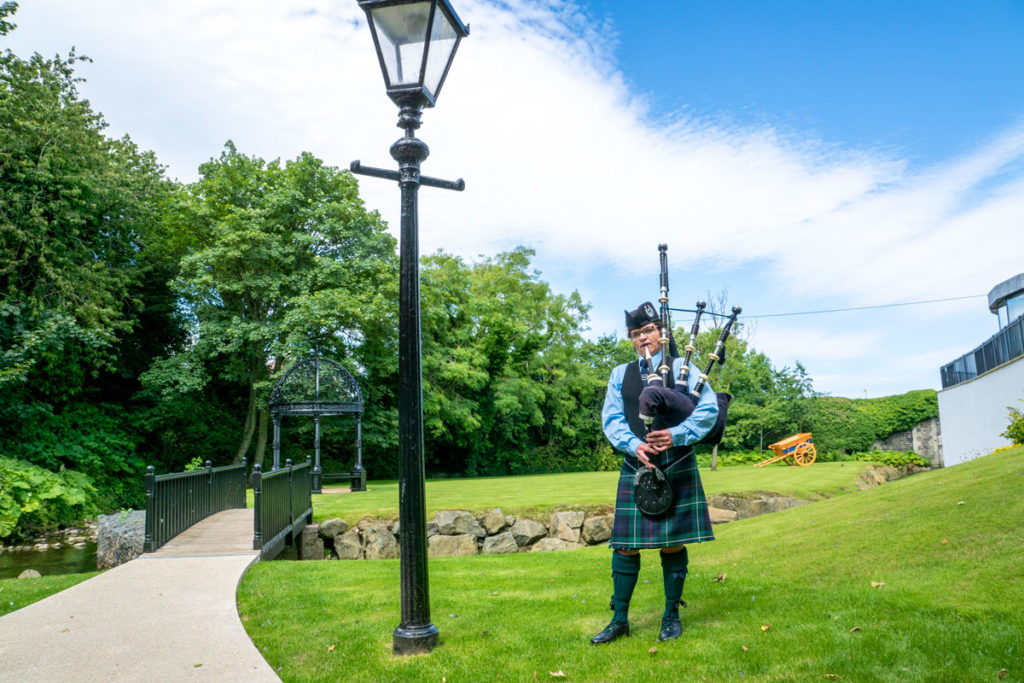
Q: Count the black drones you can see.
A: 3